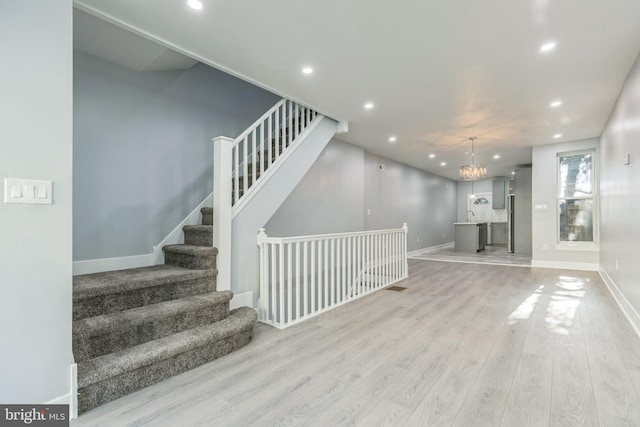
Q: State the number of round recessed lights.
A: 11